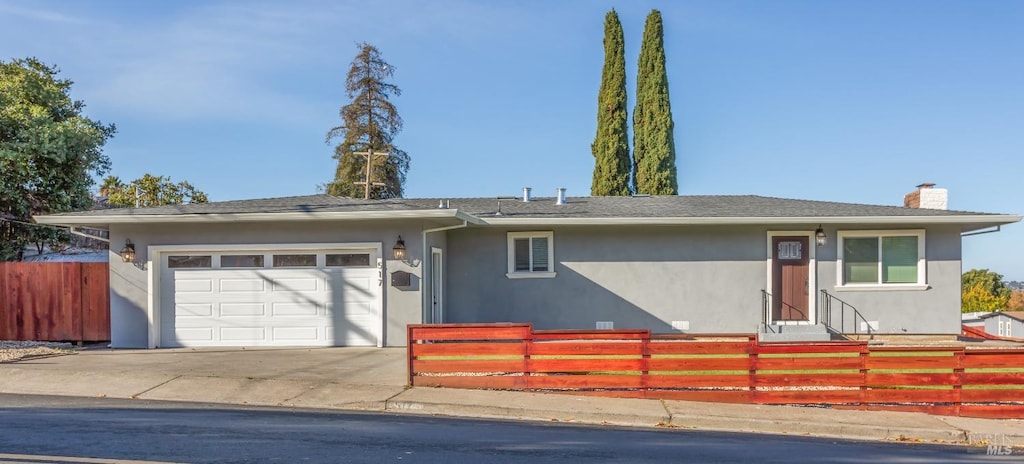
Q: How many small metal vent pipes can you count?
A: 2